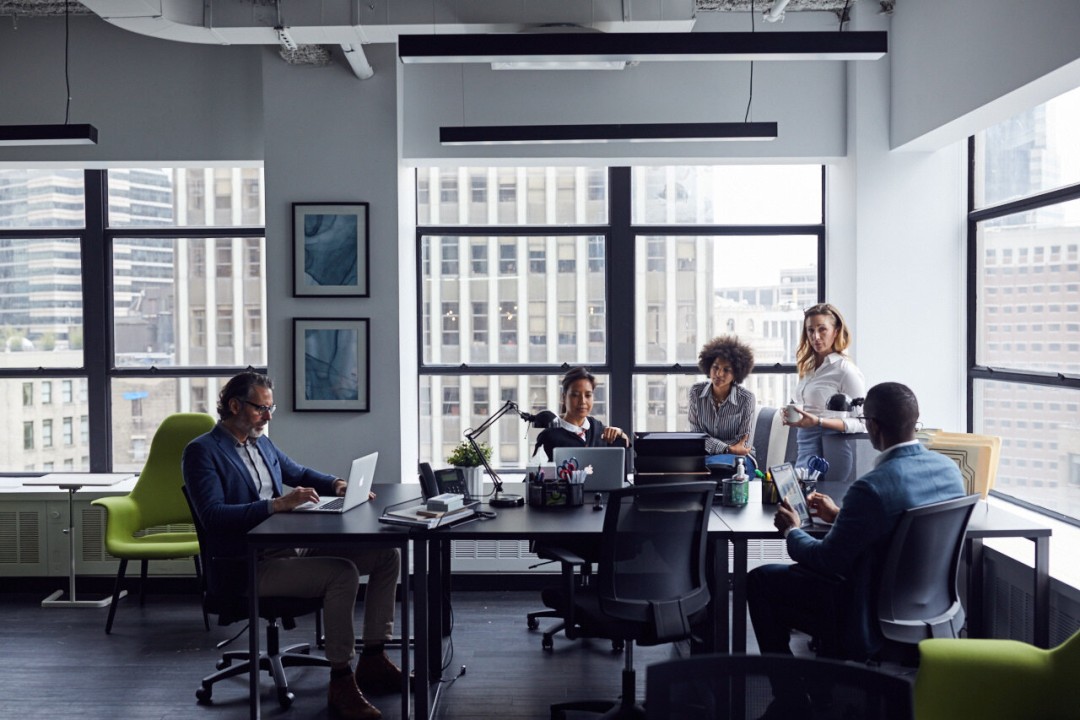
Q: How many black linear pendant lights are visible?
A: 3